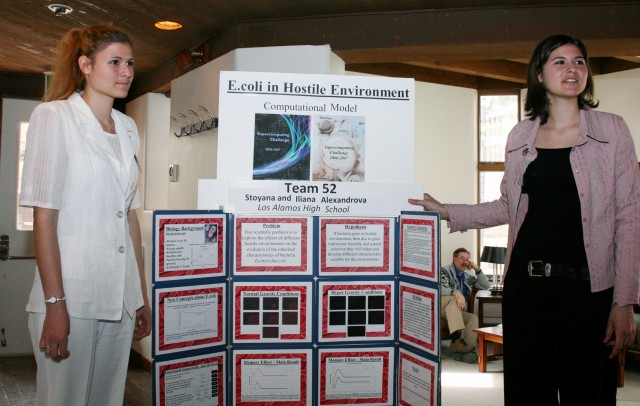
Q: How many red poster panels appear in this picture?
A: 12